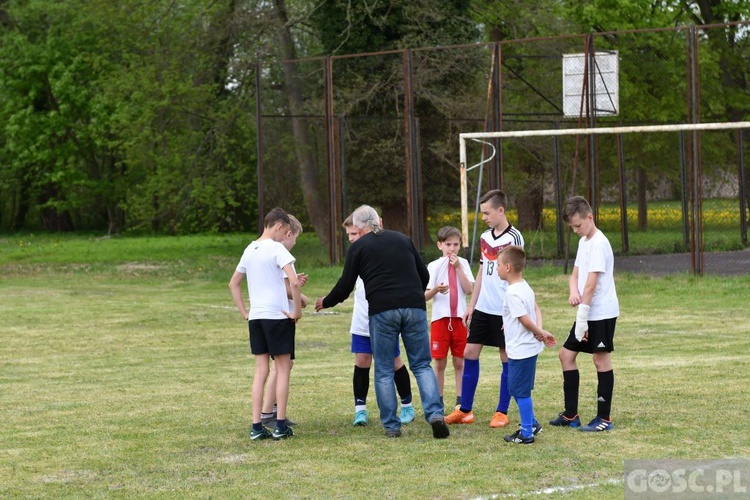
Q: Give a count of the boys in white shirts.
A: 7